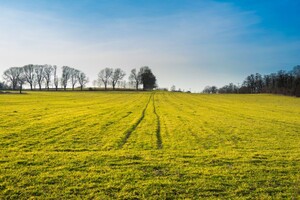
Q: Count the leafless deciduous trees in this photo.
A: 12